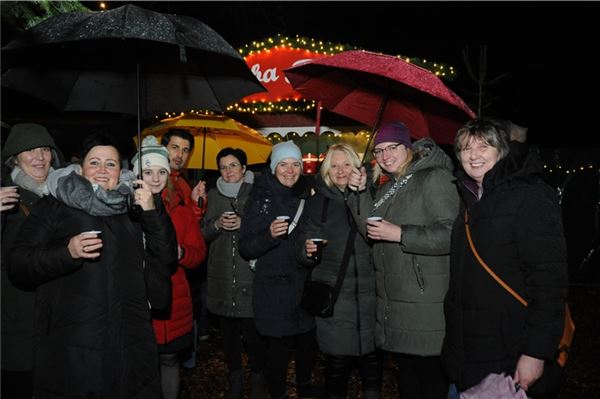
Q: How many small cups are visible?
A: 6